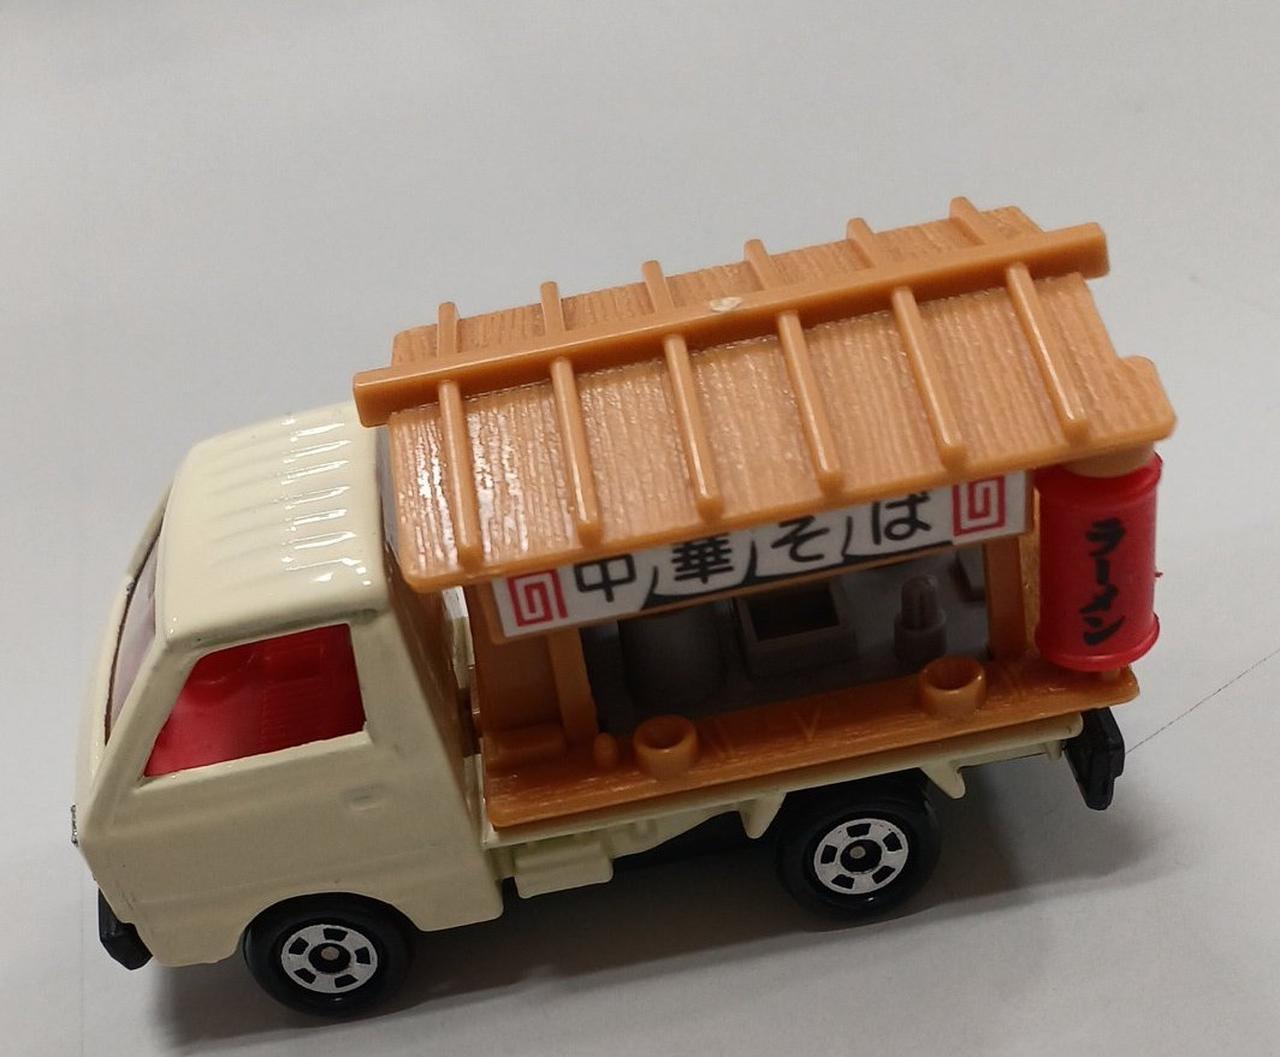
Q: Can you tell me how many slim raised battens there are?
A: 12